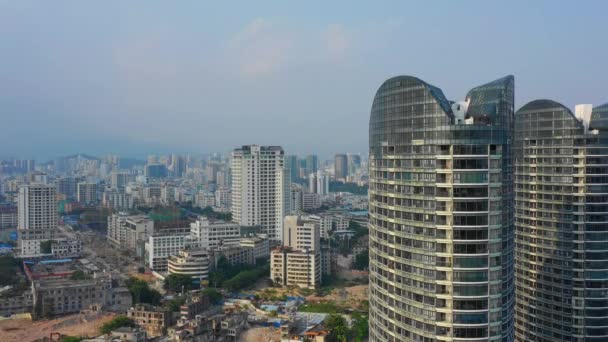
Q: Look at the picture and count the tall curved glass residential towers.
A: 2